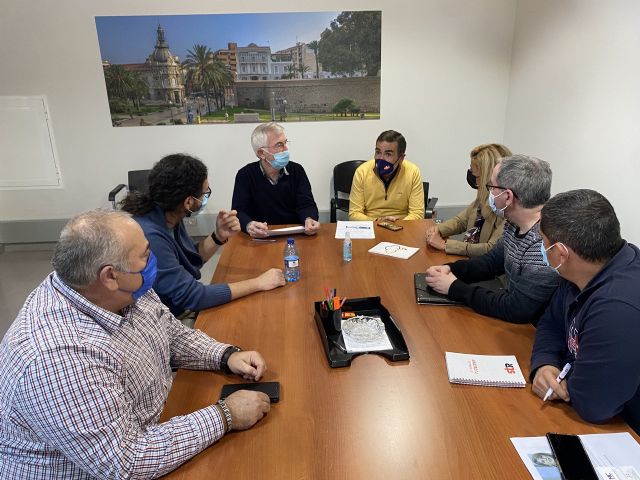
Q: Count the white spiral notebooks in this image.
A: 1